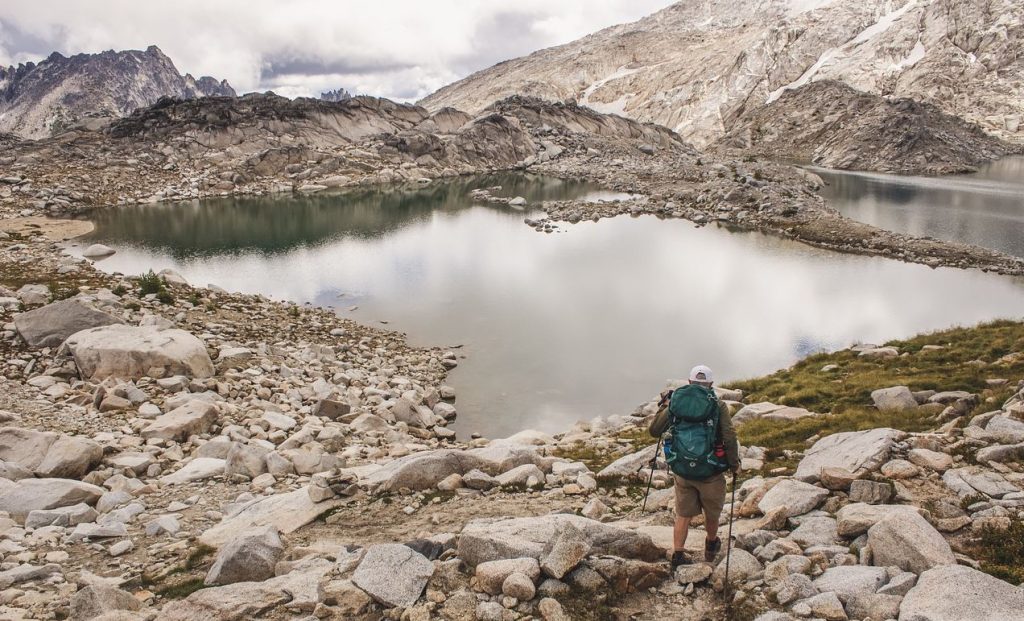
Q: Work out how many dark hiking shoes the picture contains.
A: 2